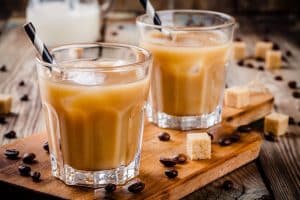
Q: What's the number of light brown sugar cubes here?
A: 7